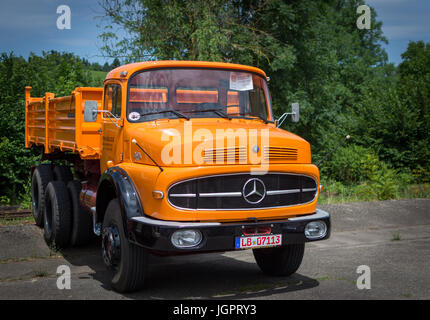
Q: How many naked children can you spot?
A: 0